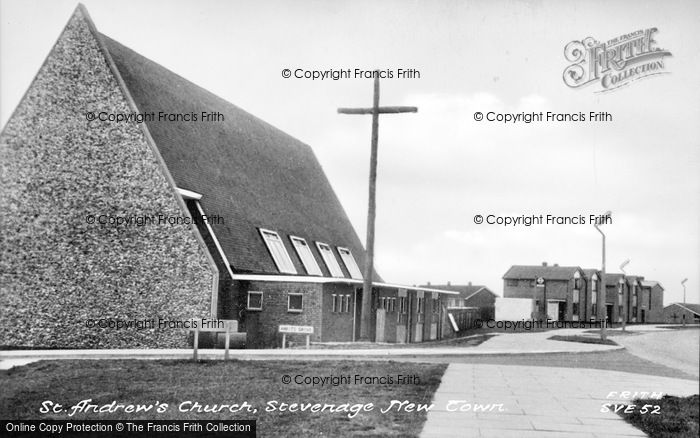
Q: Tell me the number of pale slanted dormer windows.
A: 4